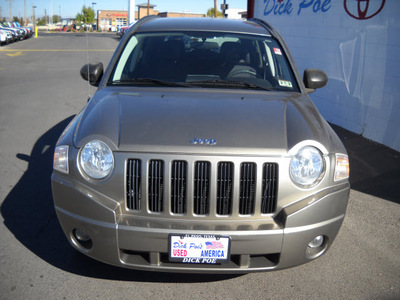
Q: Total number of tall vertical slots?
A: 7